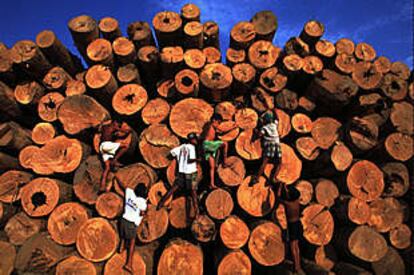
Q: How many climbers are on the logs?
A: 6